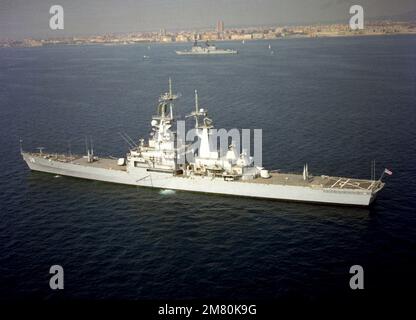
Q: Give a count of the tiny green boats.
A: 0